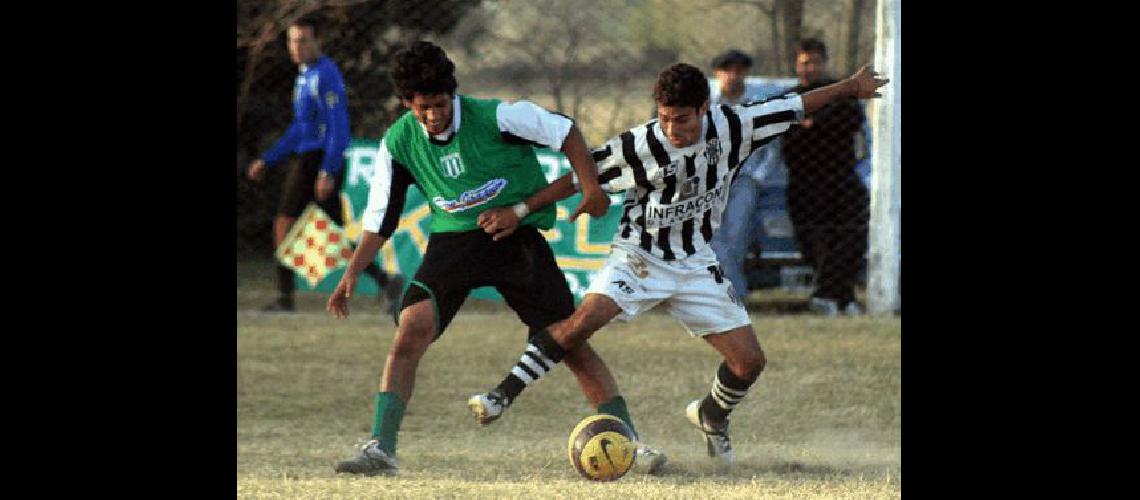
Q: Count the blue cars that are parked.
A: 1